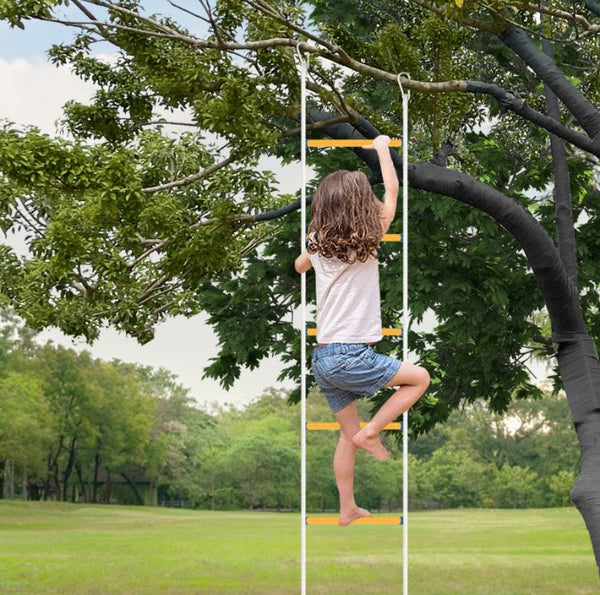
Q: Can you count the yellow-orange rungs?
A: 5